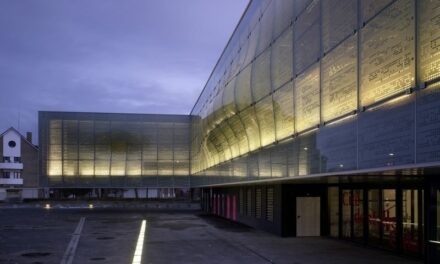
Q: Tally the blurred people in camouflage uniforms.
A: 0